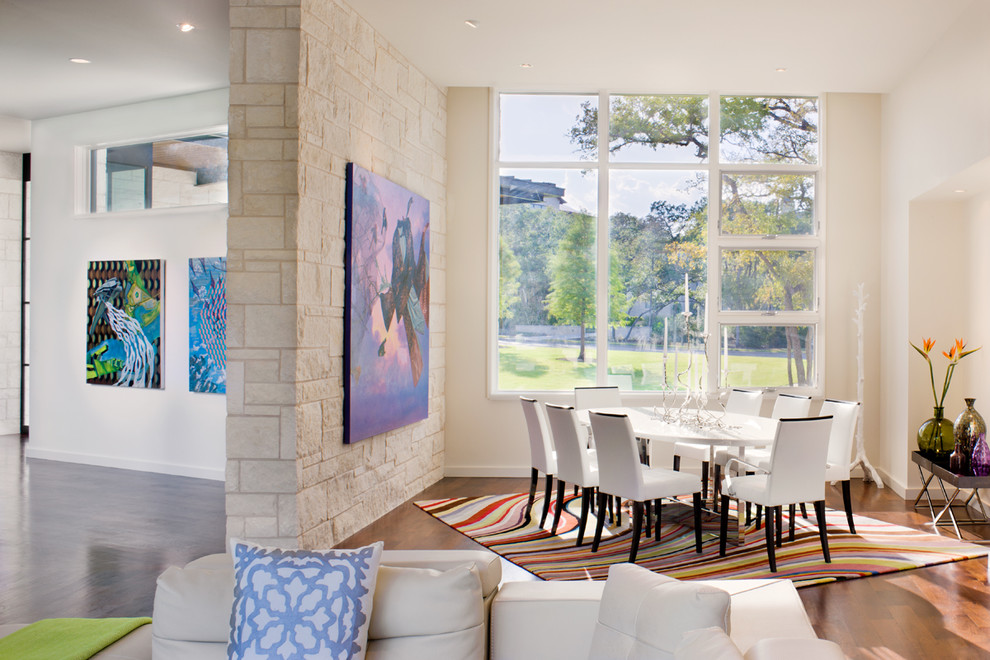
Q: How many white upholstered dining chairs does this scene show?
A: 8